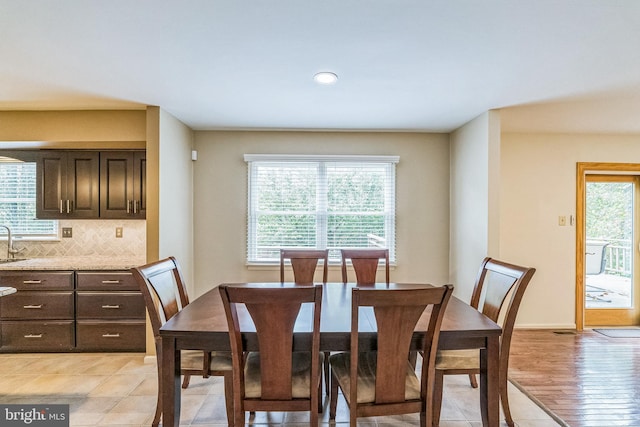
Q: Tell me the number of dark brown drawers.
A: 6